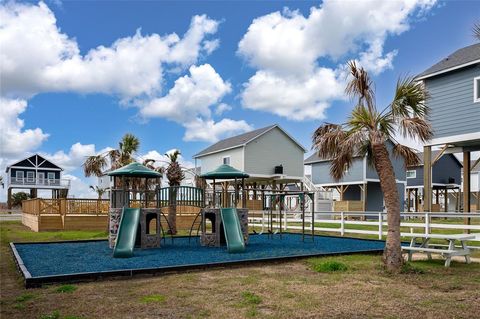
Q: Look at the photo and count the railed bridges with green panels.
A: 1